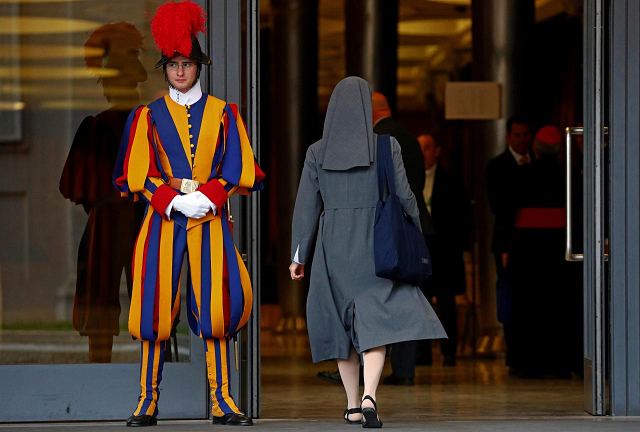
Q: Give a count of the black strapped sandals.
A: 2